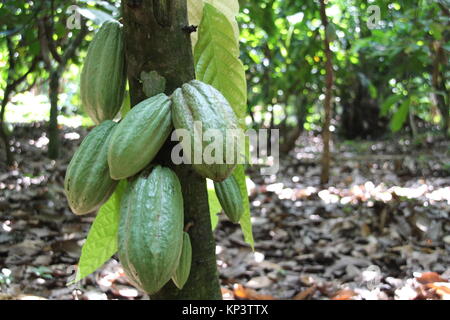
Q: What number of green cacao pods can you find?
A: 7